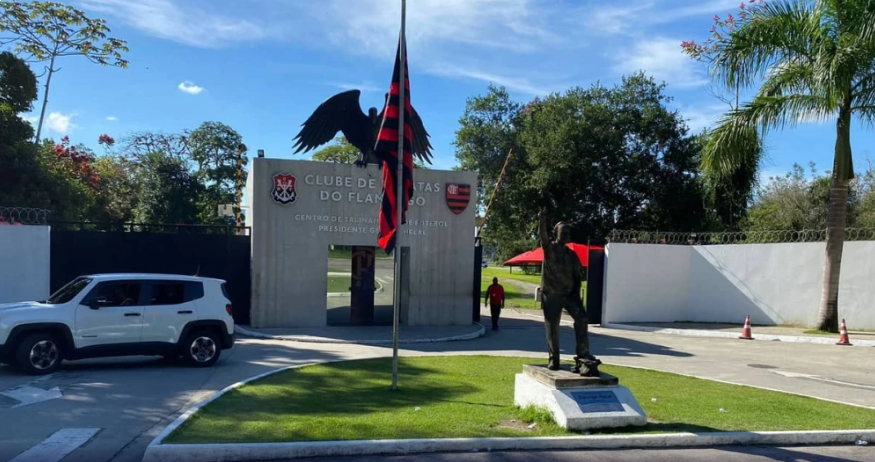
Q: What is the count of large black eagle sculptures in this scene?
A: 1